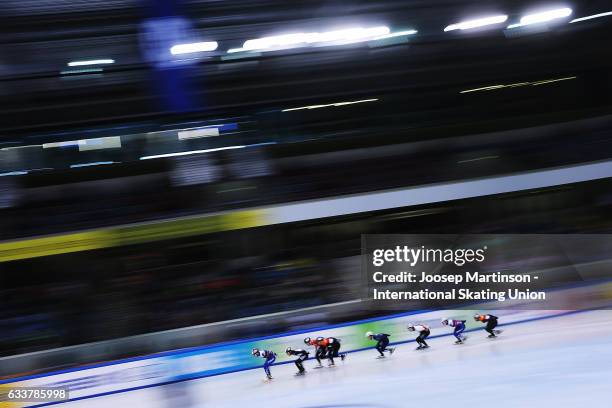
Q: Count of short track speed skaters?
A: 8